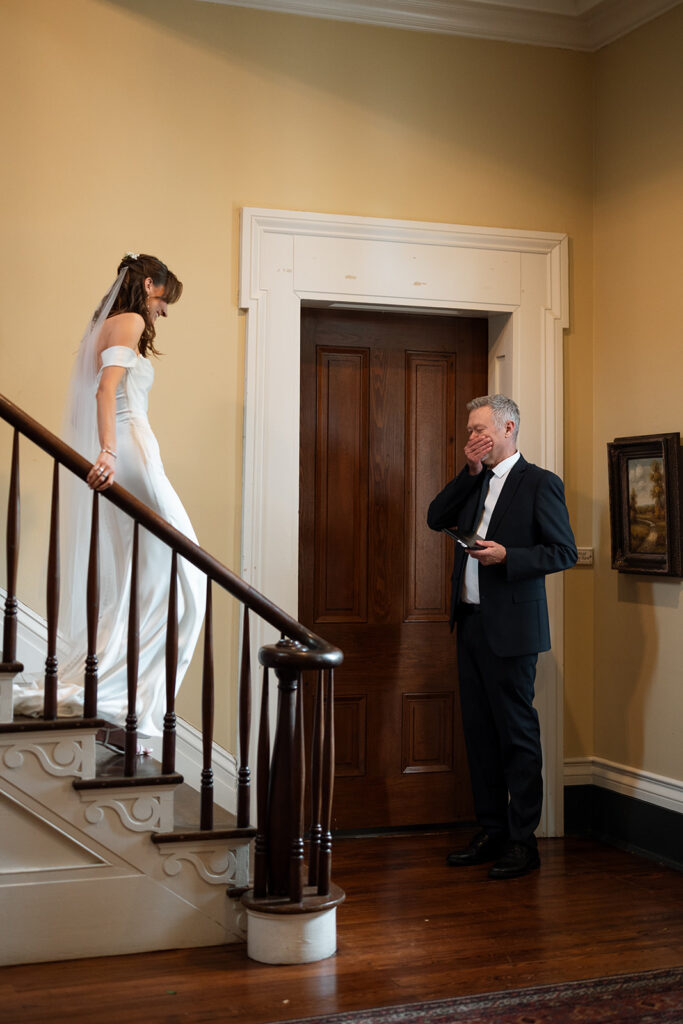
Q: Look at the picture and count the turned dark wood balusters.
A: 11